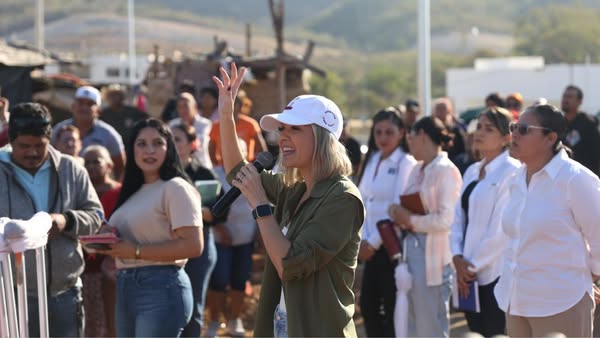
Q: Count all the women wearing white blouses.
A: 3